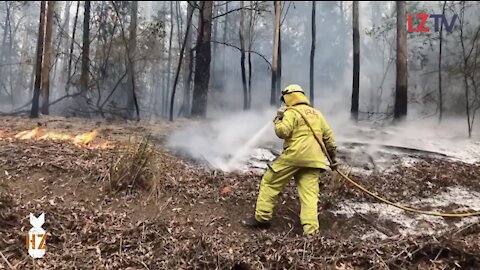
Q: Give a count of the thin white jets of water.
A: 1